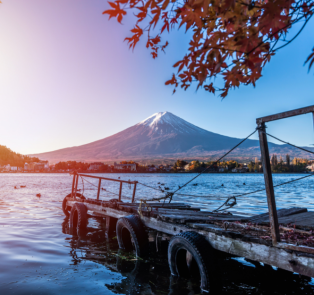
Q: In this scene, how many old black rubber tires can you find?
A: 4